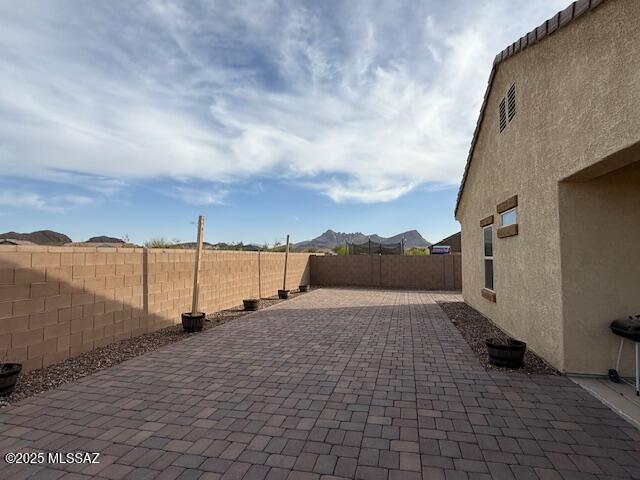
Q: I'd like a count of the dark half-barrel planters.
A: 6